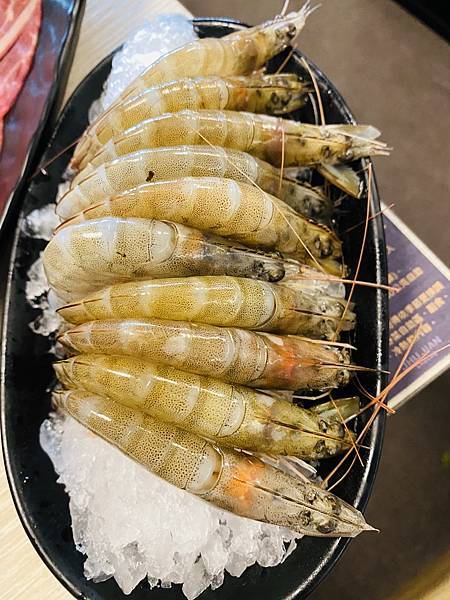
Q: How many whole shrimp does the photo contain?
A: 10